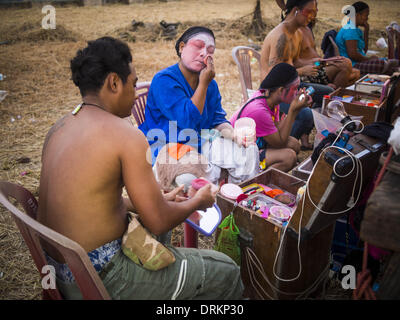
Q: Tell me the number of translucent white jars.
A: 1